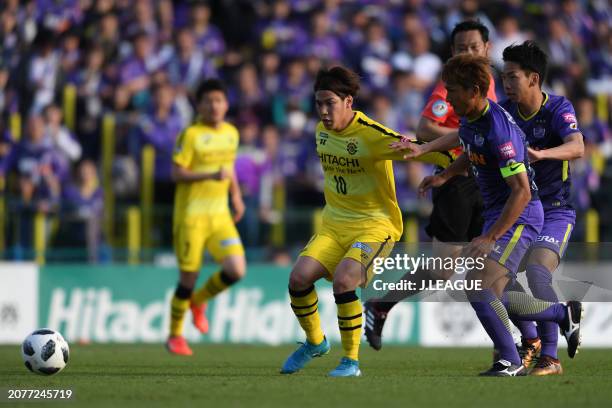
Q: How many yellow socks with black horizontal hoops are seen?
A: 4